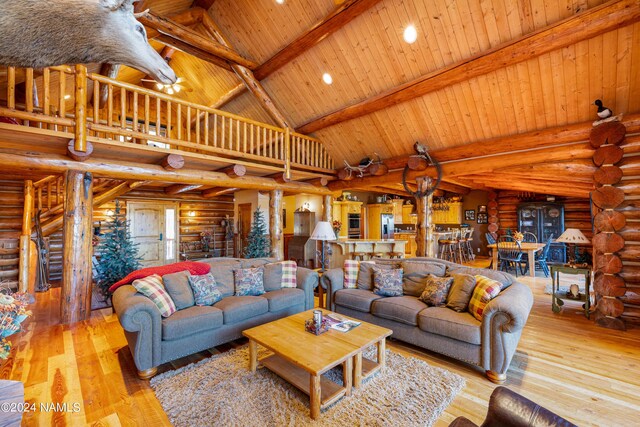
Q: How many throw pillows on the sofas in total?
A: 12